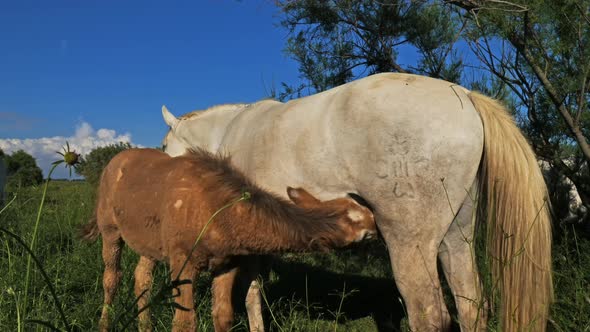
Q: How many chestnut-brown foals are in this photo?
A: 1